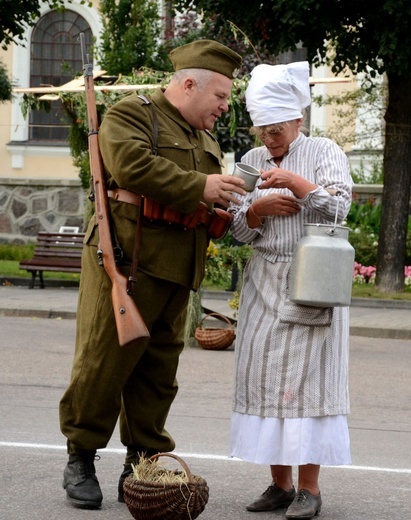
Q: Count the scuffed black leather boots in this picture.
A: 2